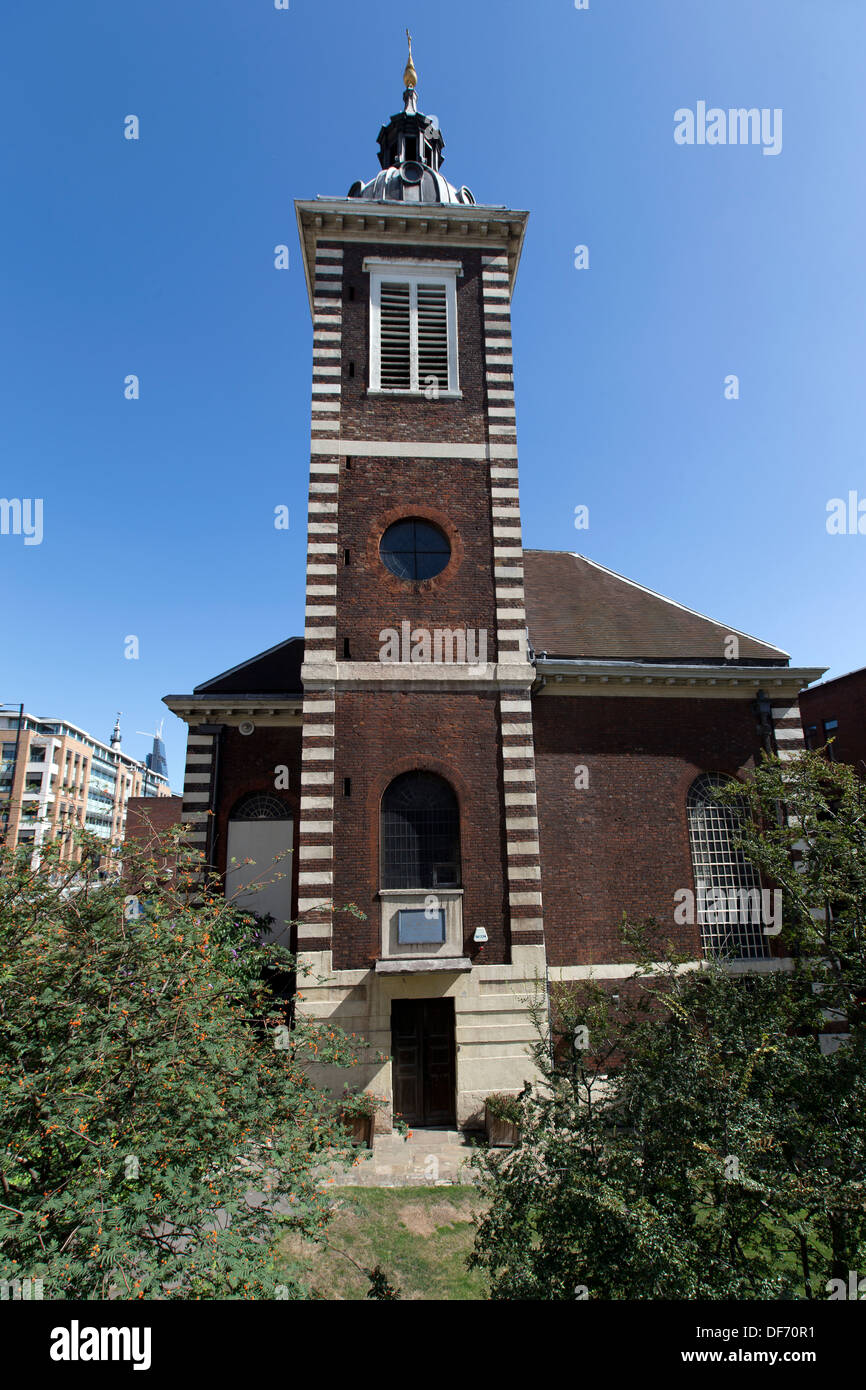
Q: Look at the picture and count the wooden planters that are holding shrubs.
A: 2